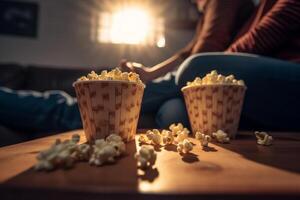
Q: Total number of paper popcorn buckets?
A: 2